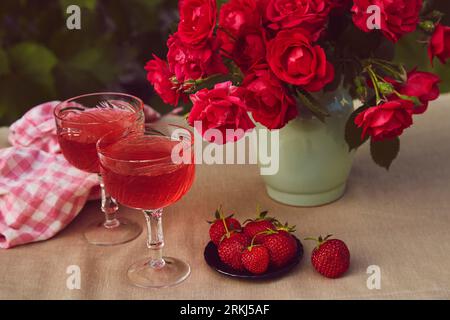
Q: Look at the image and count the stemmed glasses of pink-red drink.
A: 2